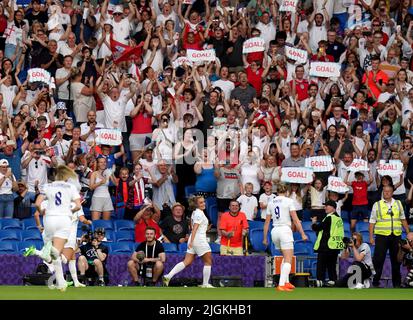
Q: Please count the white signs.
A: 13